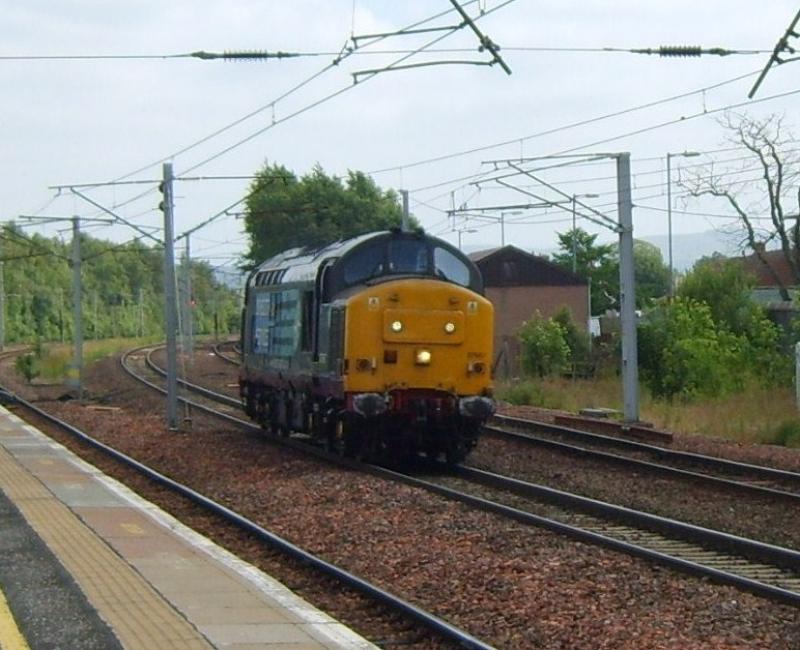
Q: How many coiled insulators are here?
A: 2